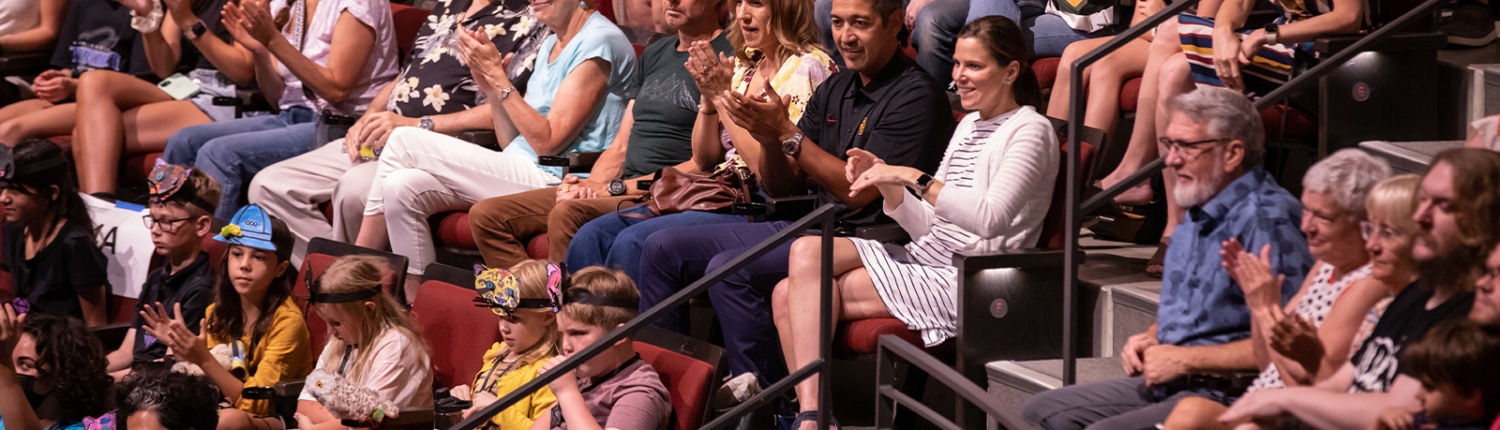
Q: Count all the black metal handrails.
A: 3